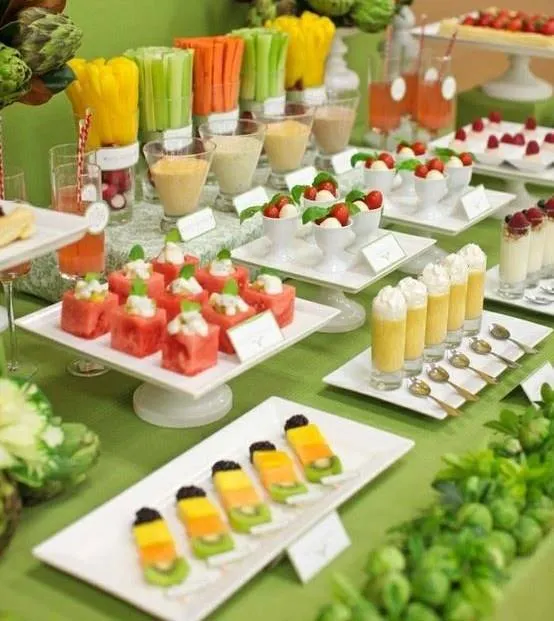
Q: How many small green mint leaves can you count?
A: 9